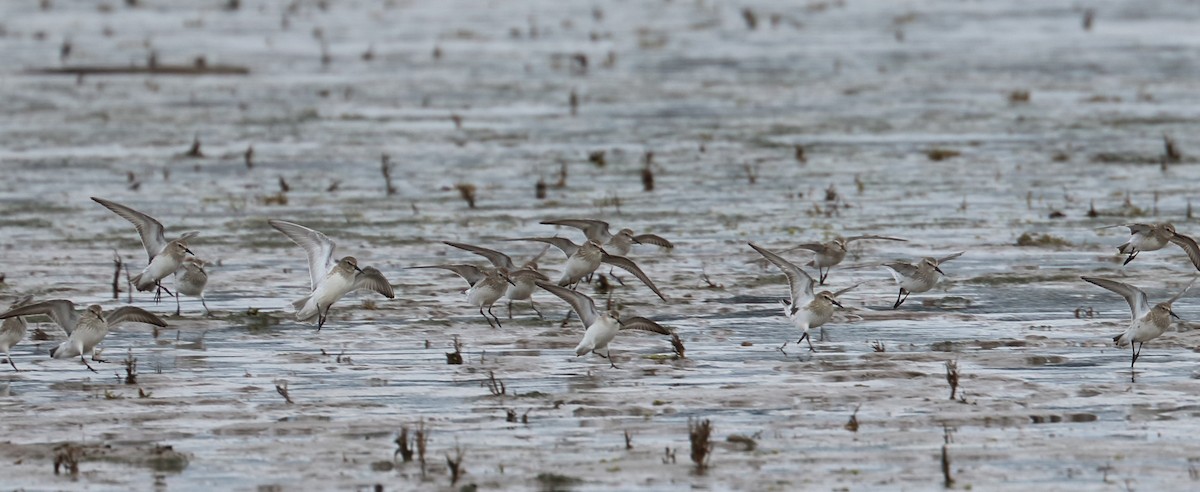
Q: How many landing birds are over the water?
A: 15